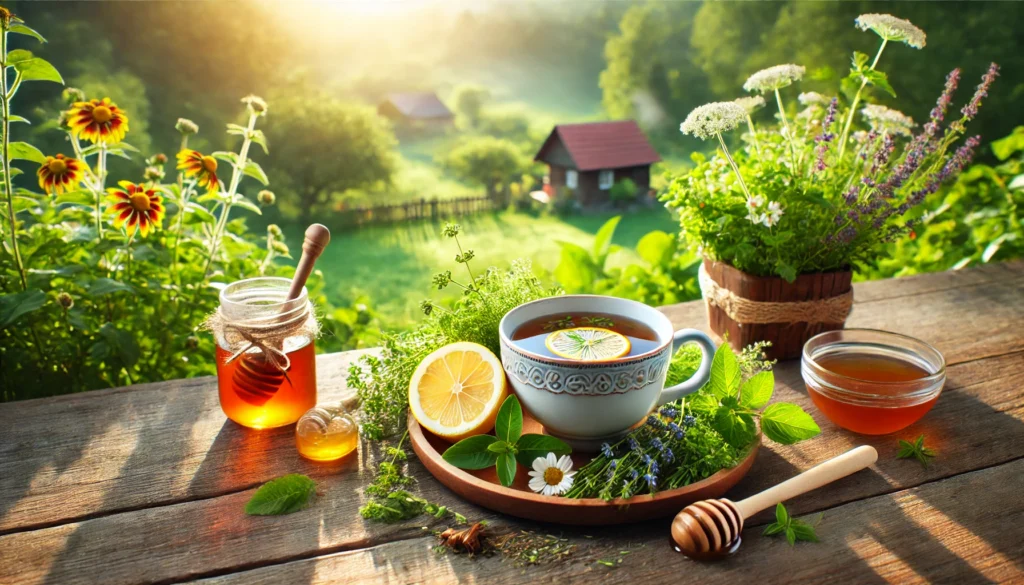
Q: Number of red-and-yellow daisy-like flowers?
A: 4